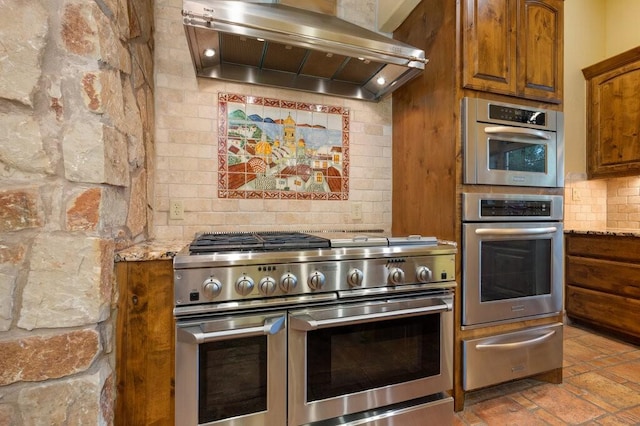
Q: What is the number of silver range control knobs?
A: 8